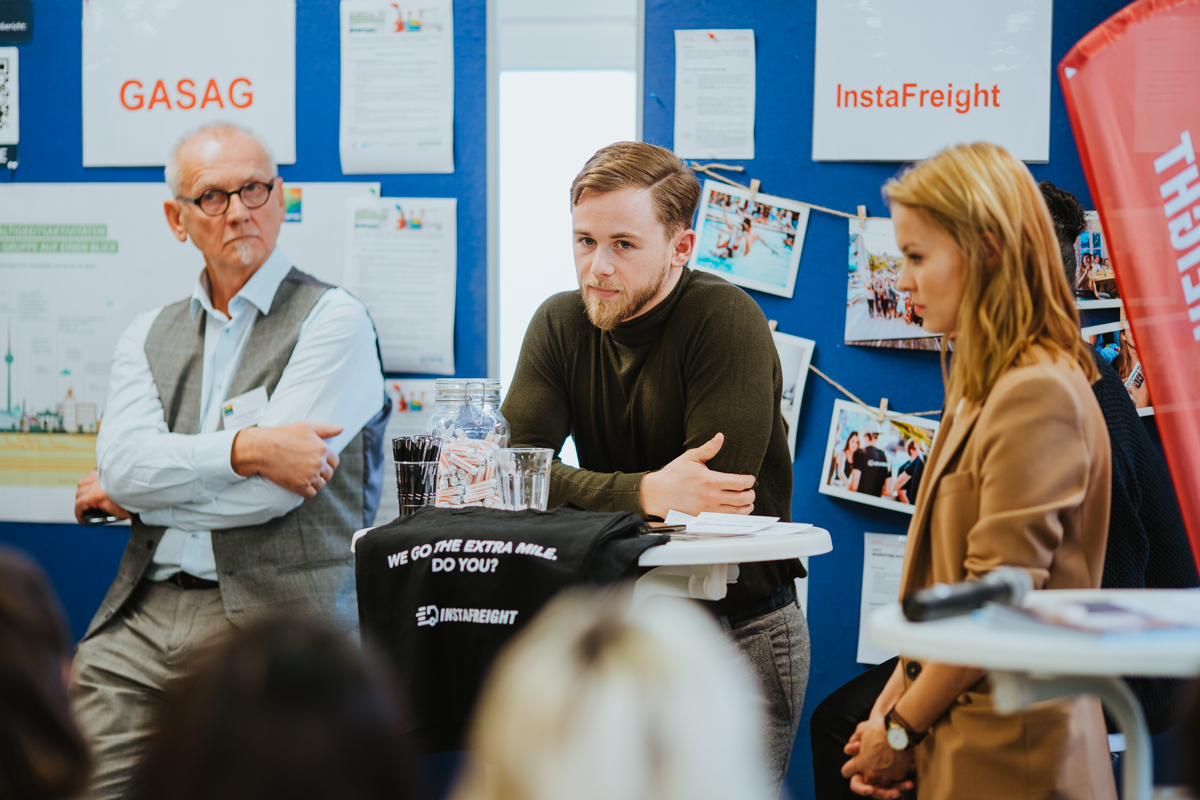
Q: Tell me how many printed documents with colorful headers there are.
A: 3